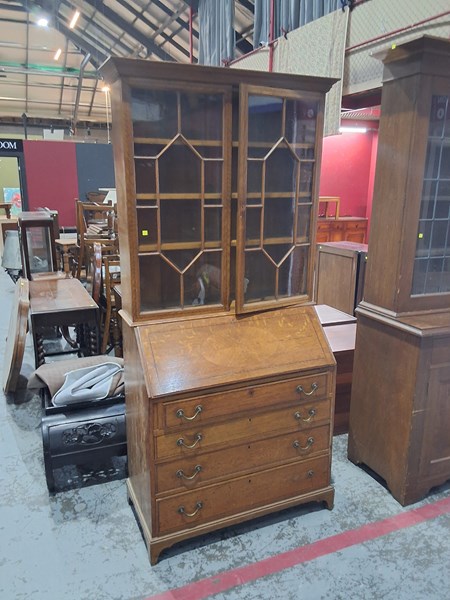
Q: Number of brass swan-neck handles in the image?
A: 7